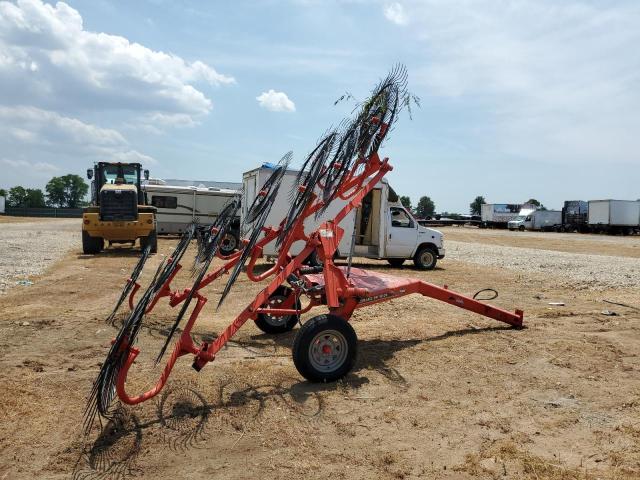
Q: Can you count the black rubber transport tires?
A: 2